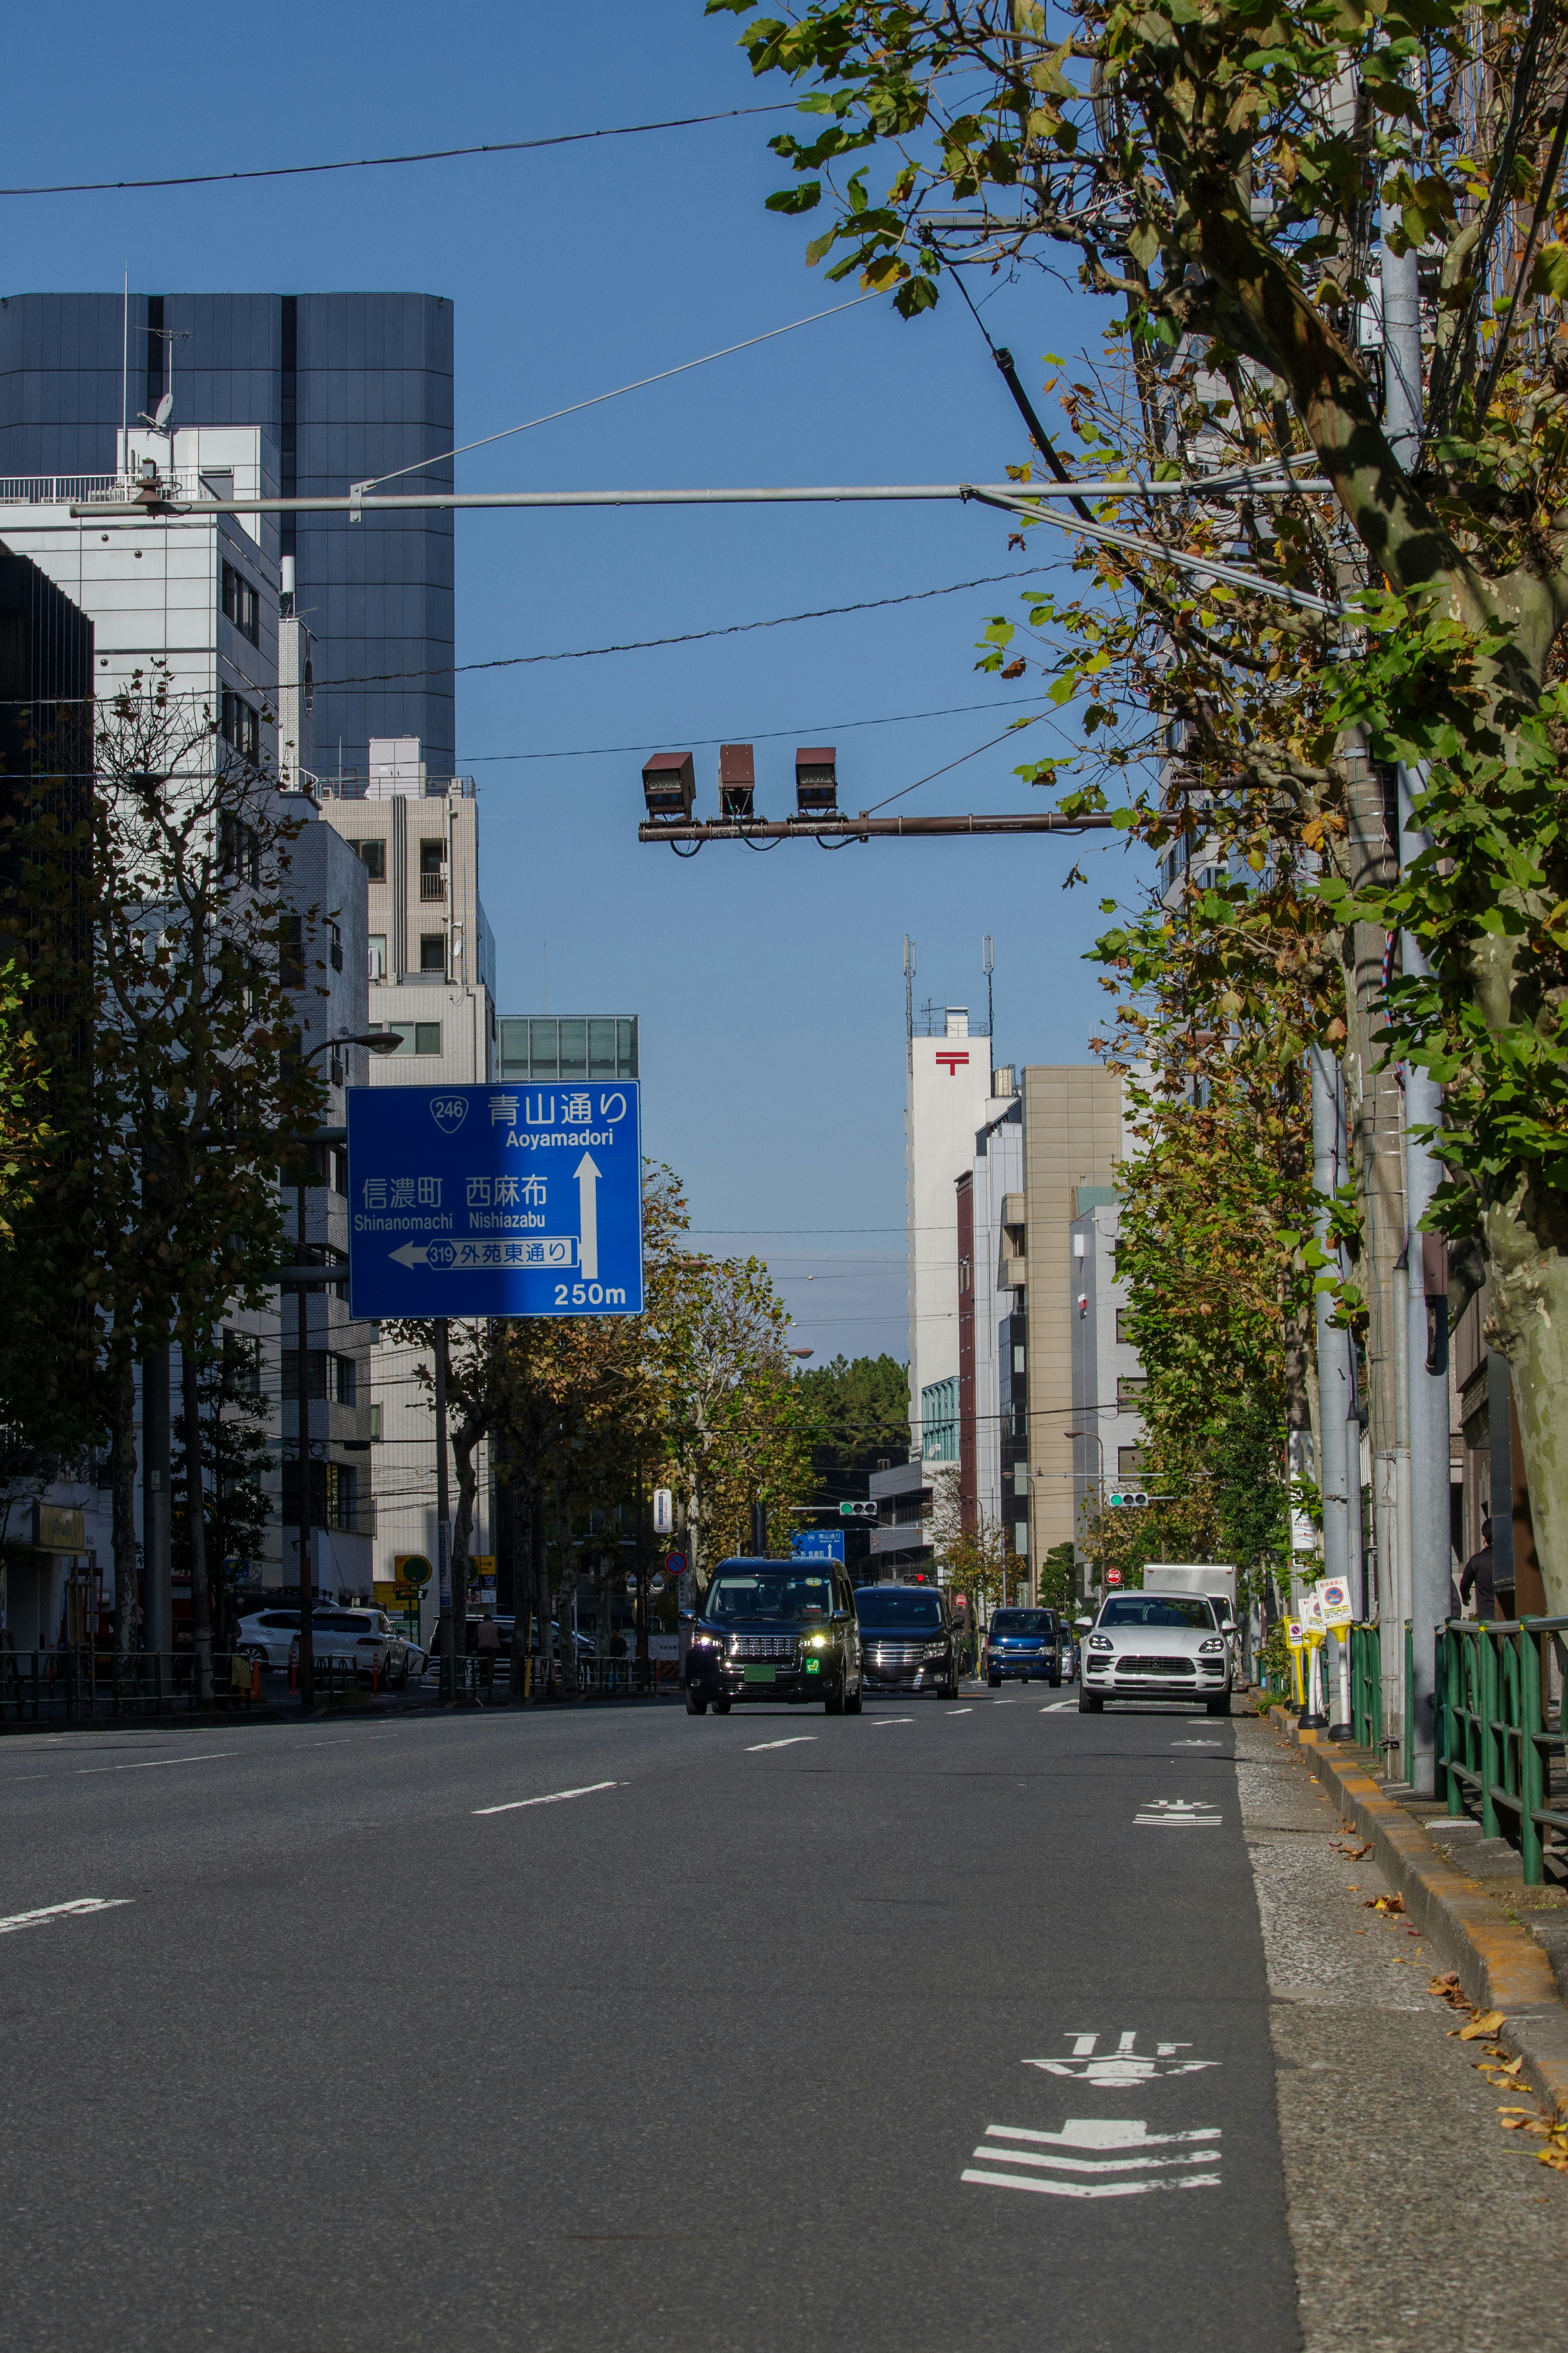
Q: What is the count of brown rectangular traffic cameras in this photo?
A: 3